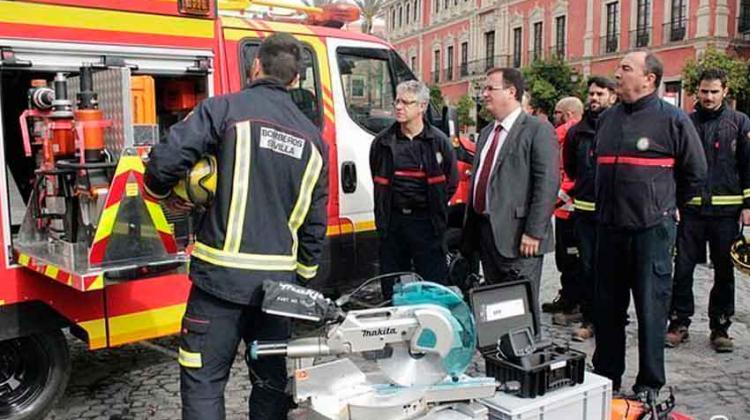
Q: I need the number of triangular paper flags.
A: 0